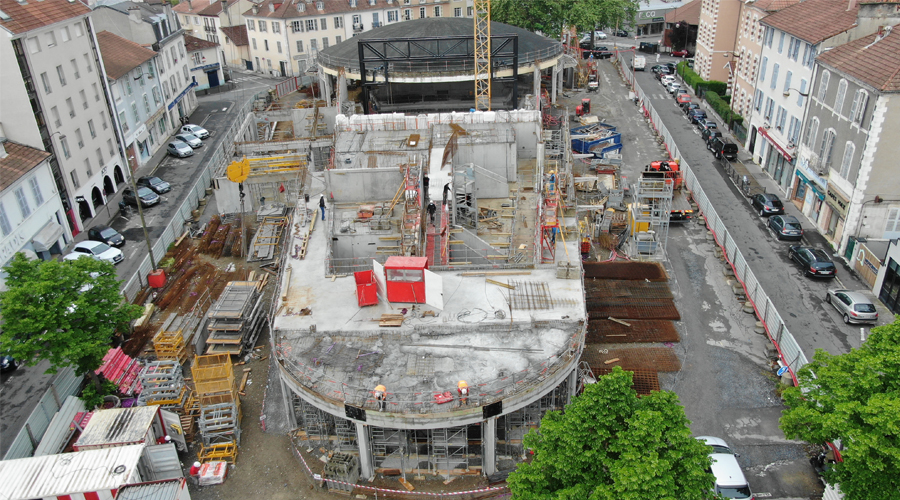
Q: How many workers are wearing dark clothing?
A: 4